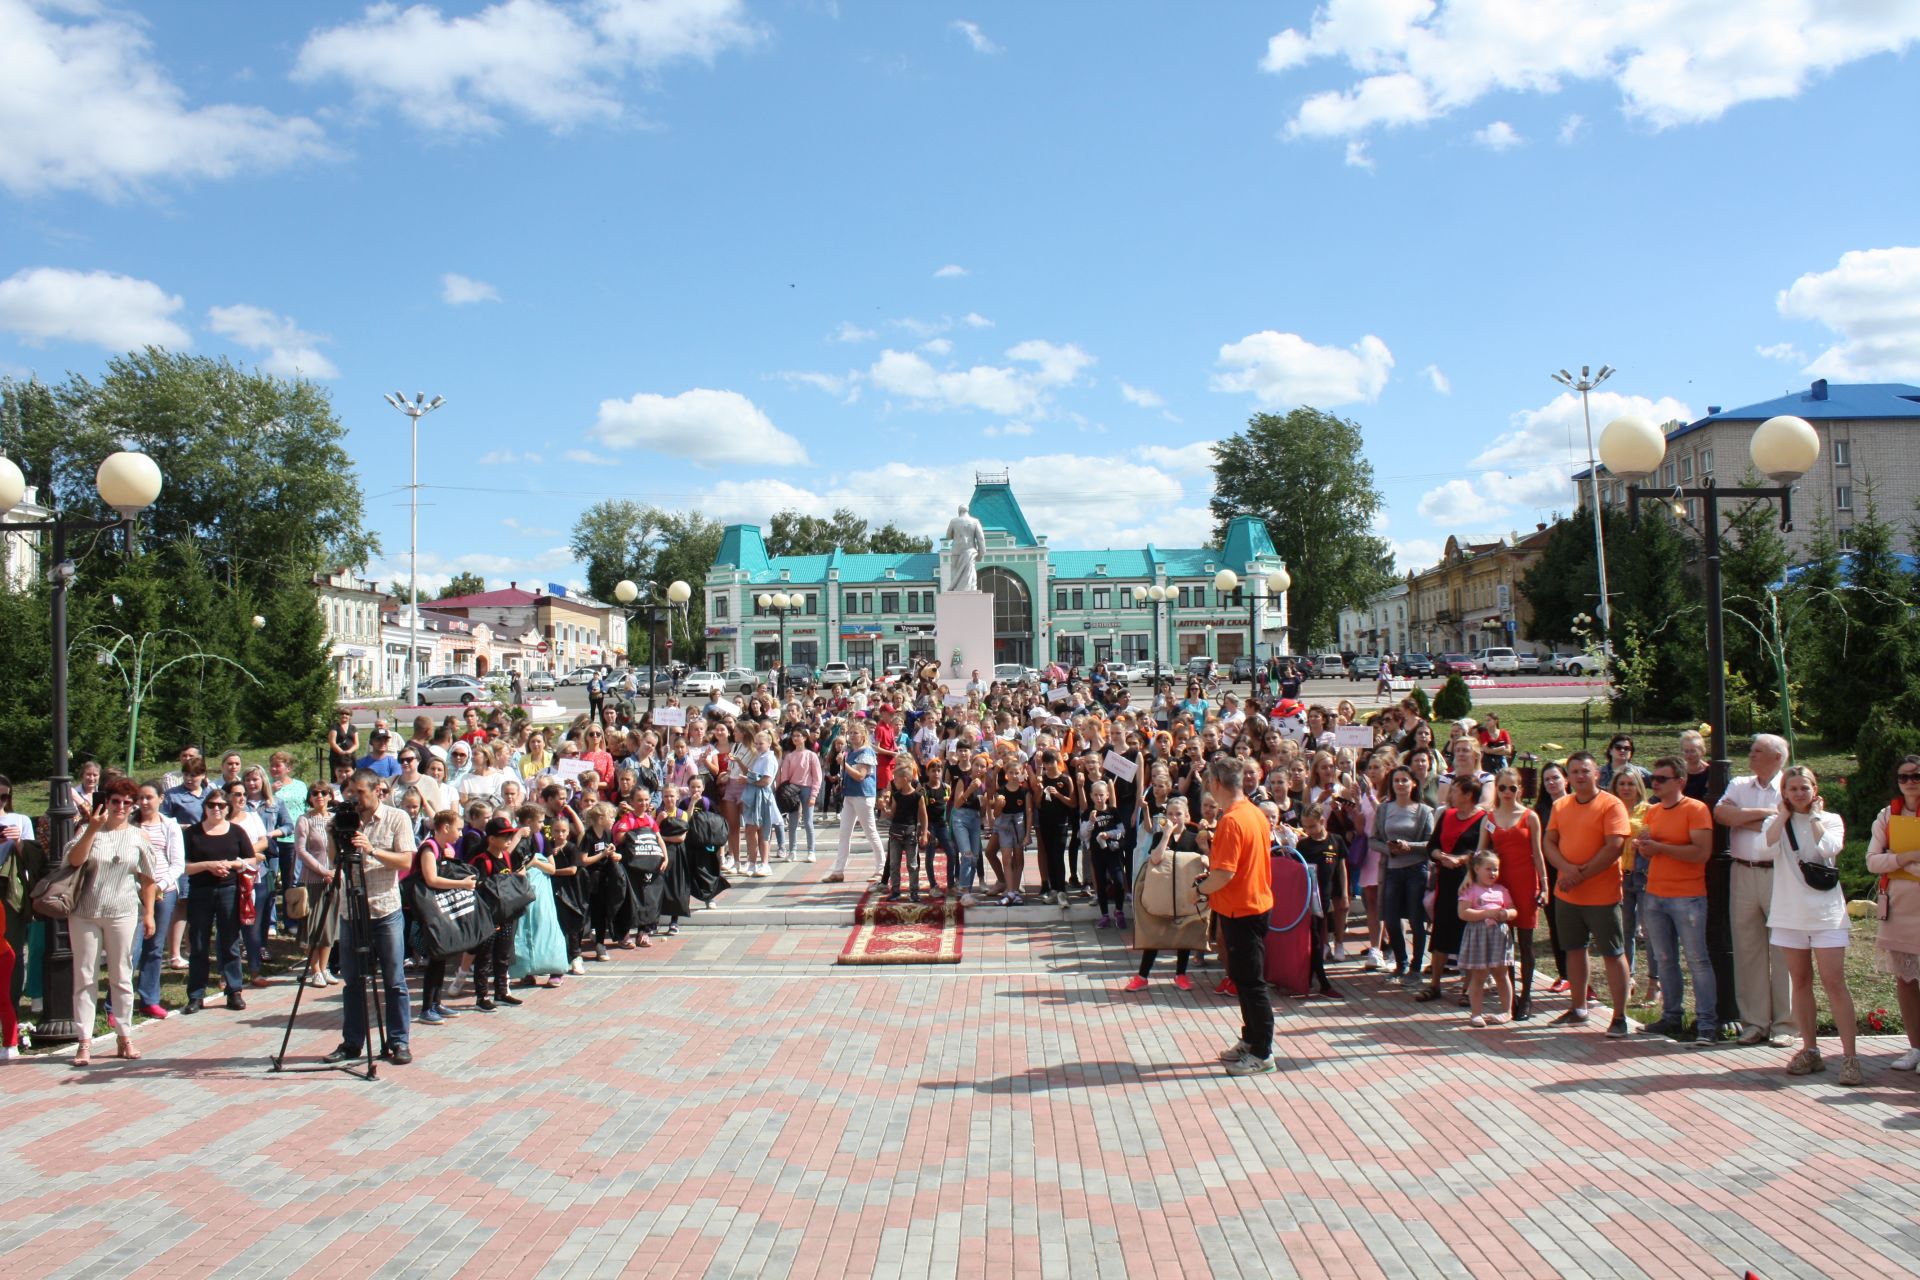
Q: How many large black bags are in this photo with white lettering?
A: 2